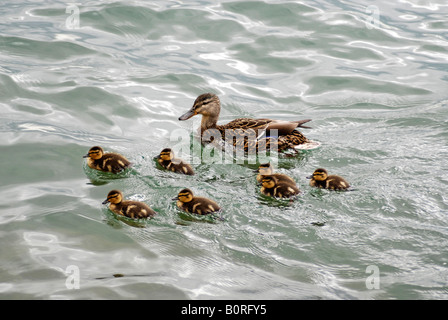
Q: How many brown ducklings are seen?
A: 7